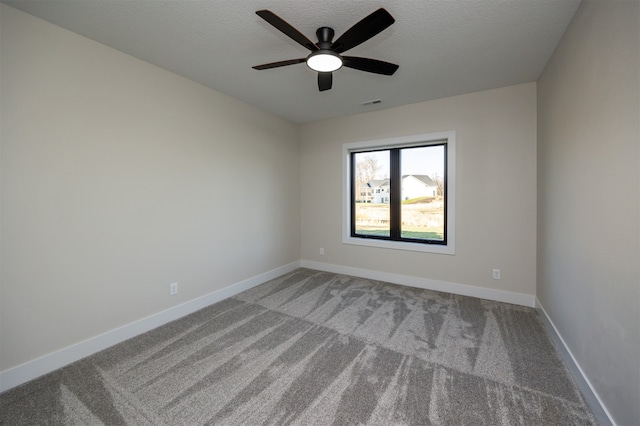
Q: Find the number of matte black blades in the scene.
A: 5